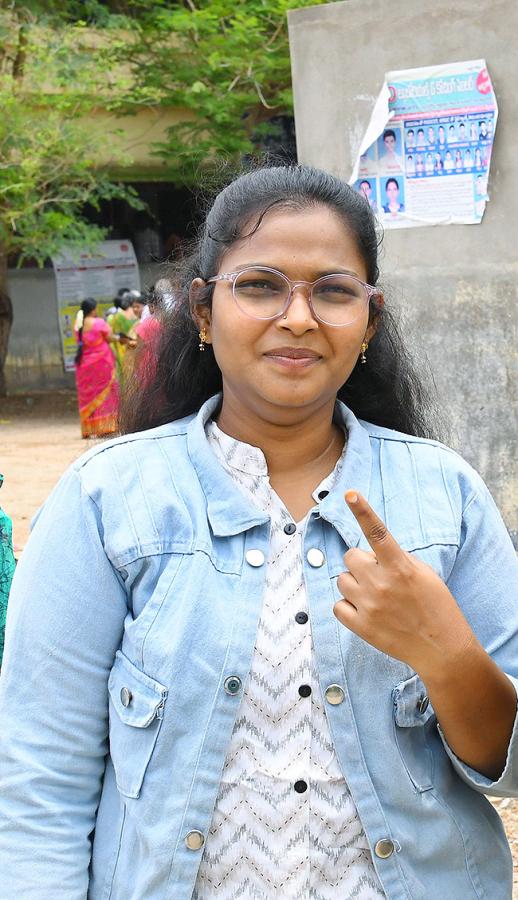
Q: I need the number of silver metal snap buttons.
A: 8